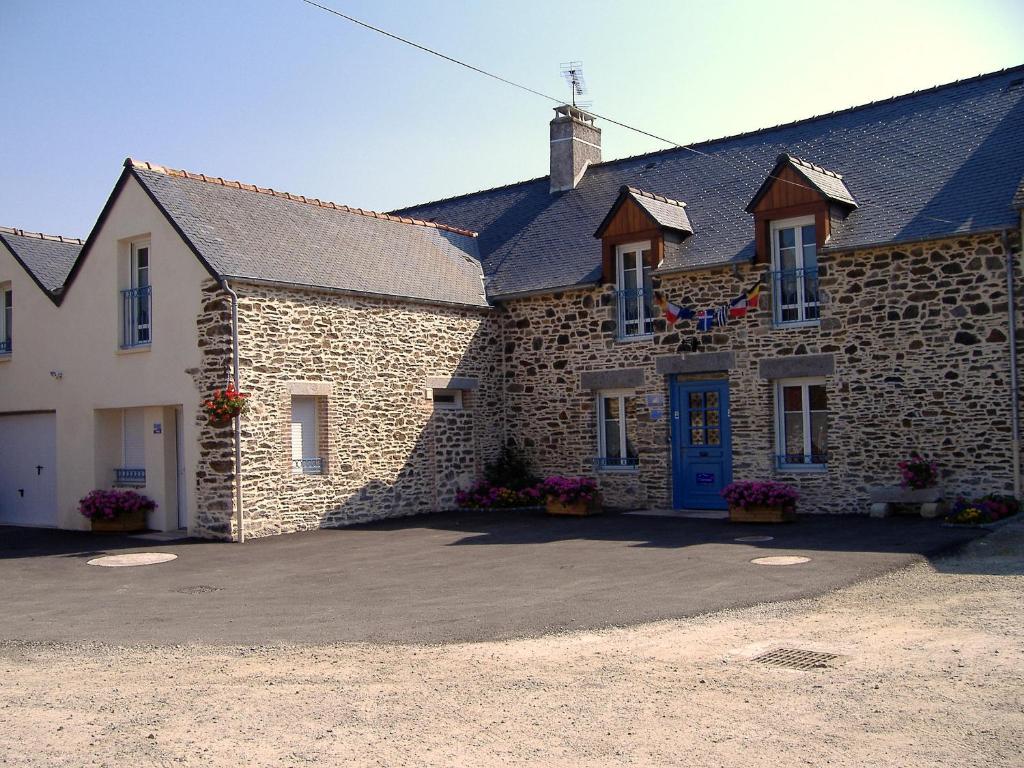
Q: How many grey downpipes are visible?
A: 2